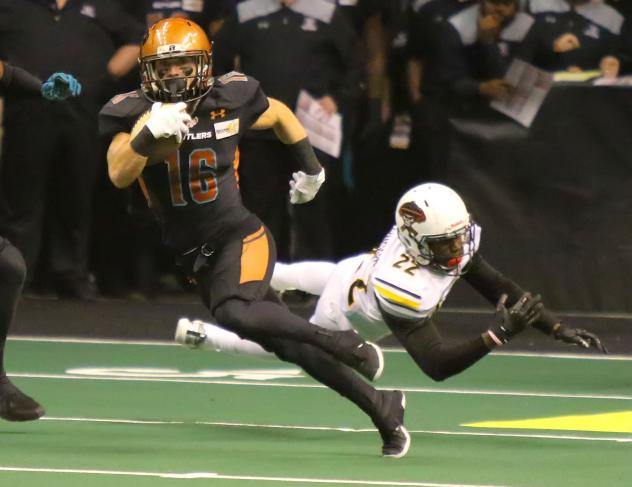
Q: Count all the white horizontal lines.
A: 4